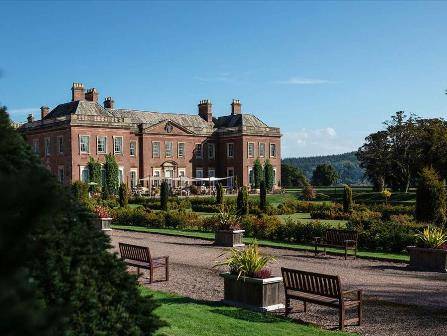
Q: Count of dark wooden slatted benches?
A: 3